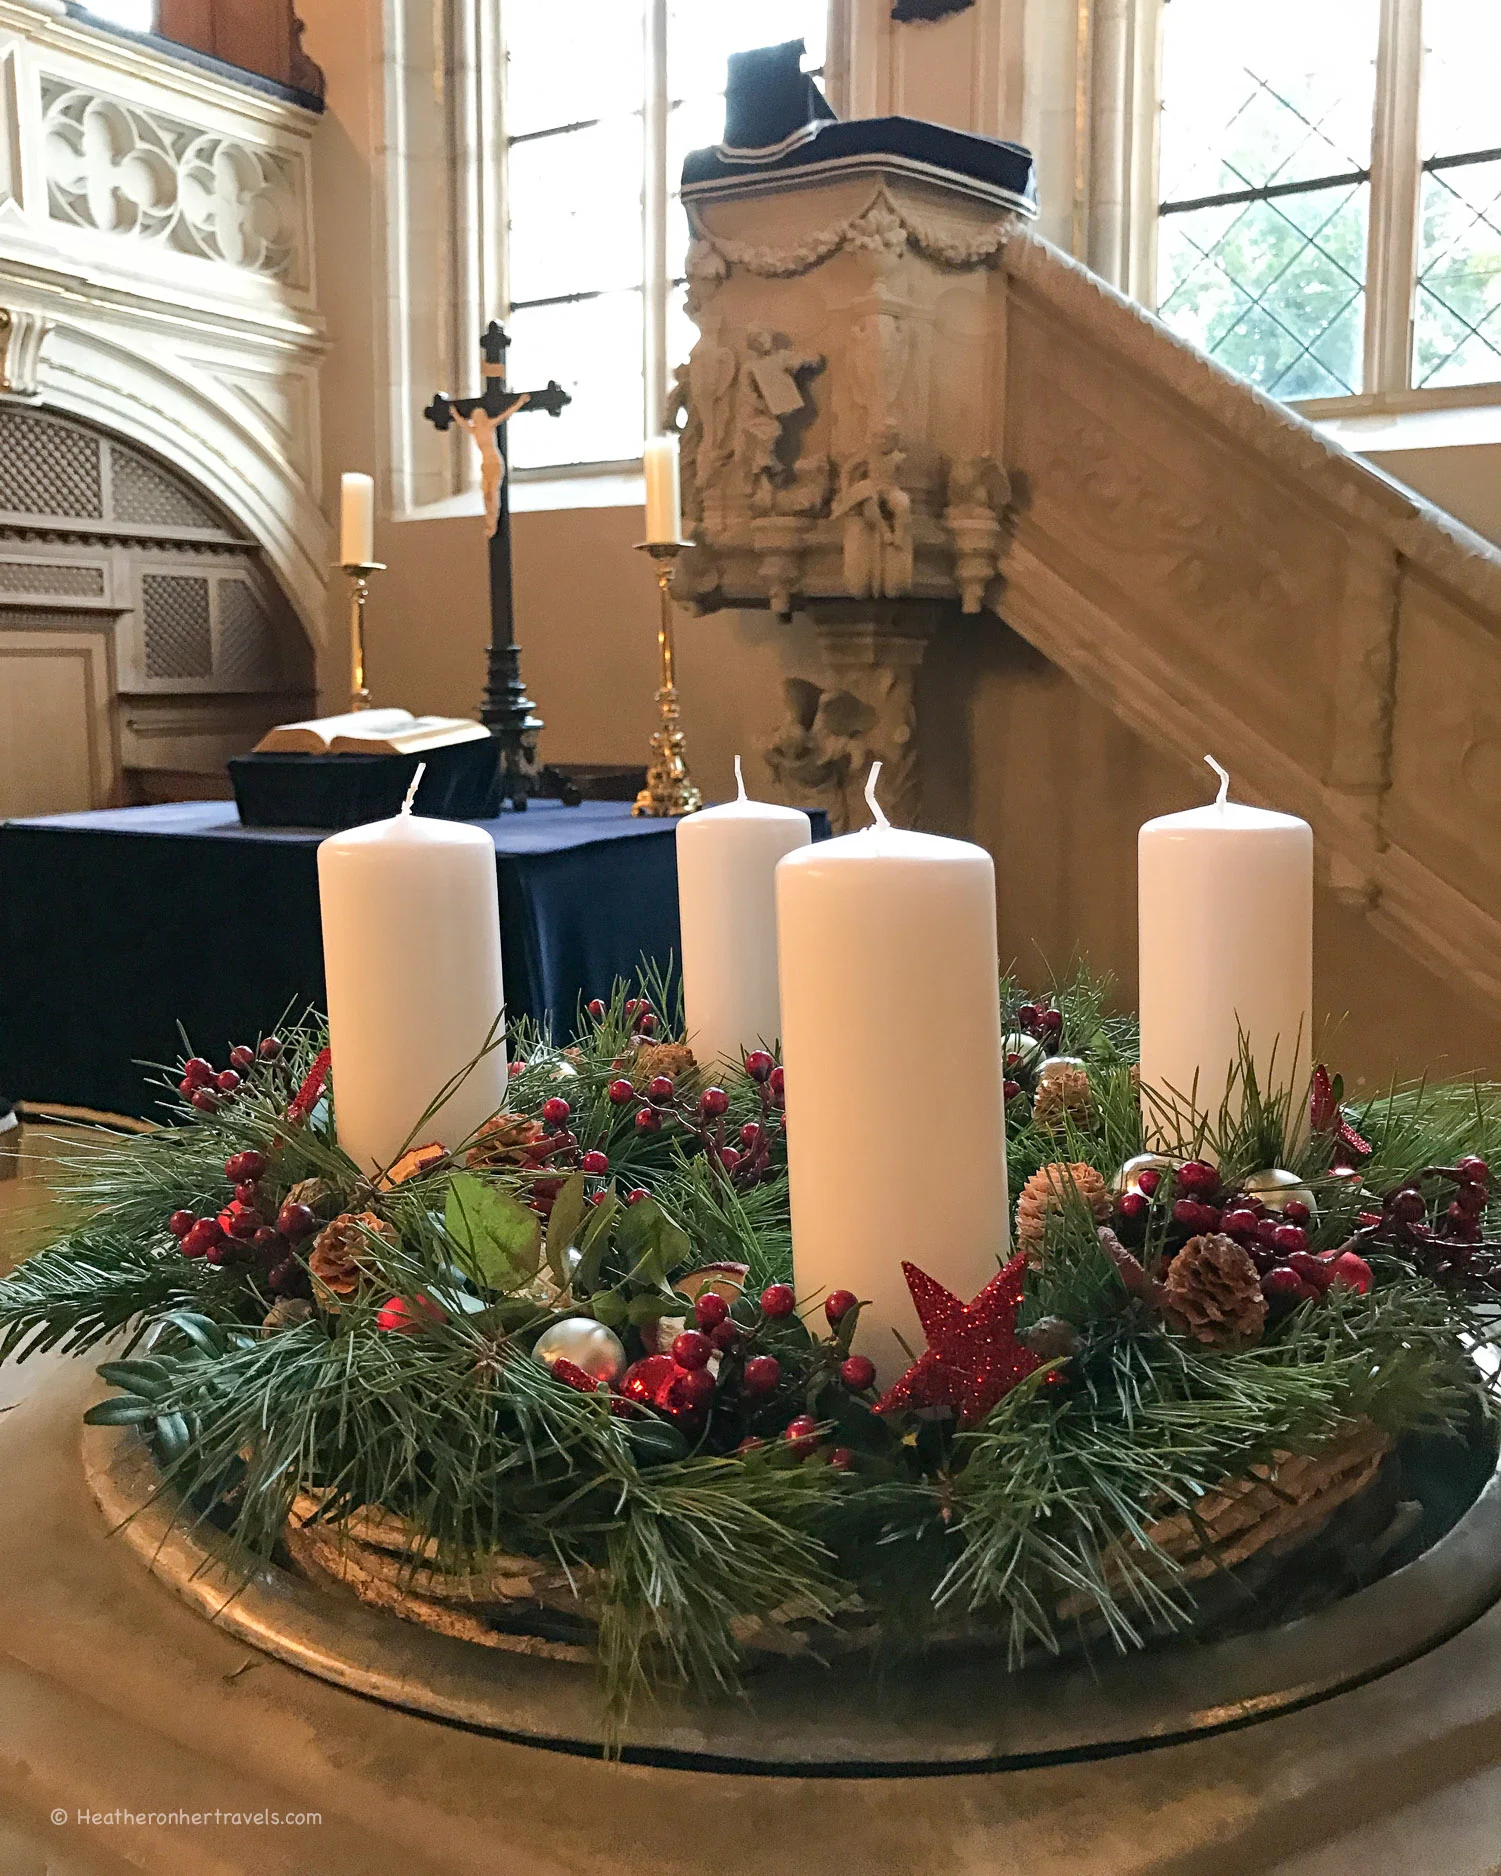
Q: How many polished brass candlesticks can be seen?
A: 2